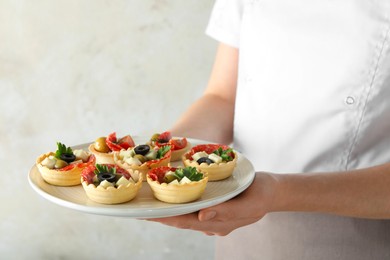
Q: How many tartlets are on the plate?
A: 7